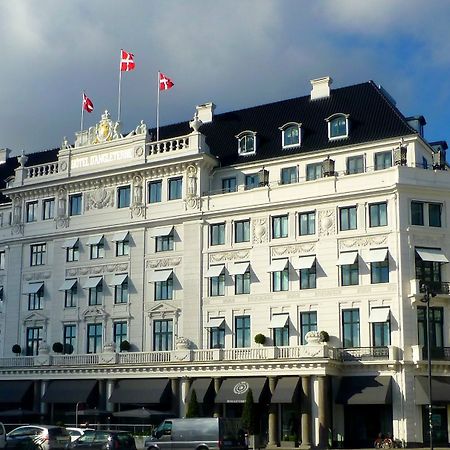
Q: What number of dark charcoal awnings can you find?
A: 8